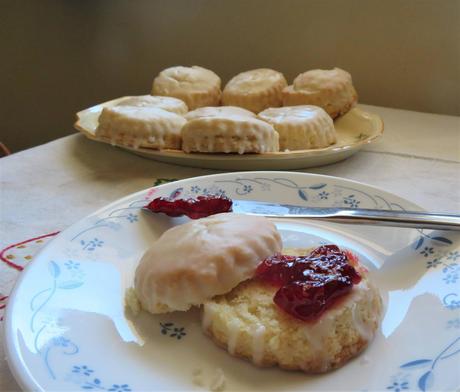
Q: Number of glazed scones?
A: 8